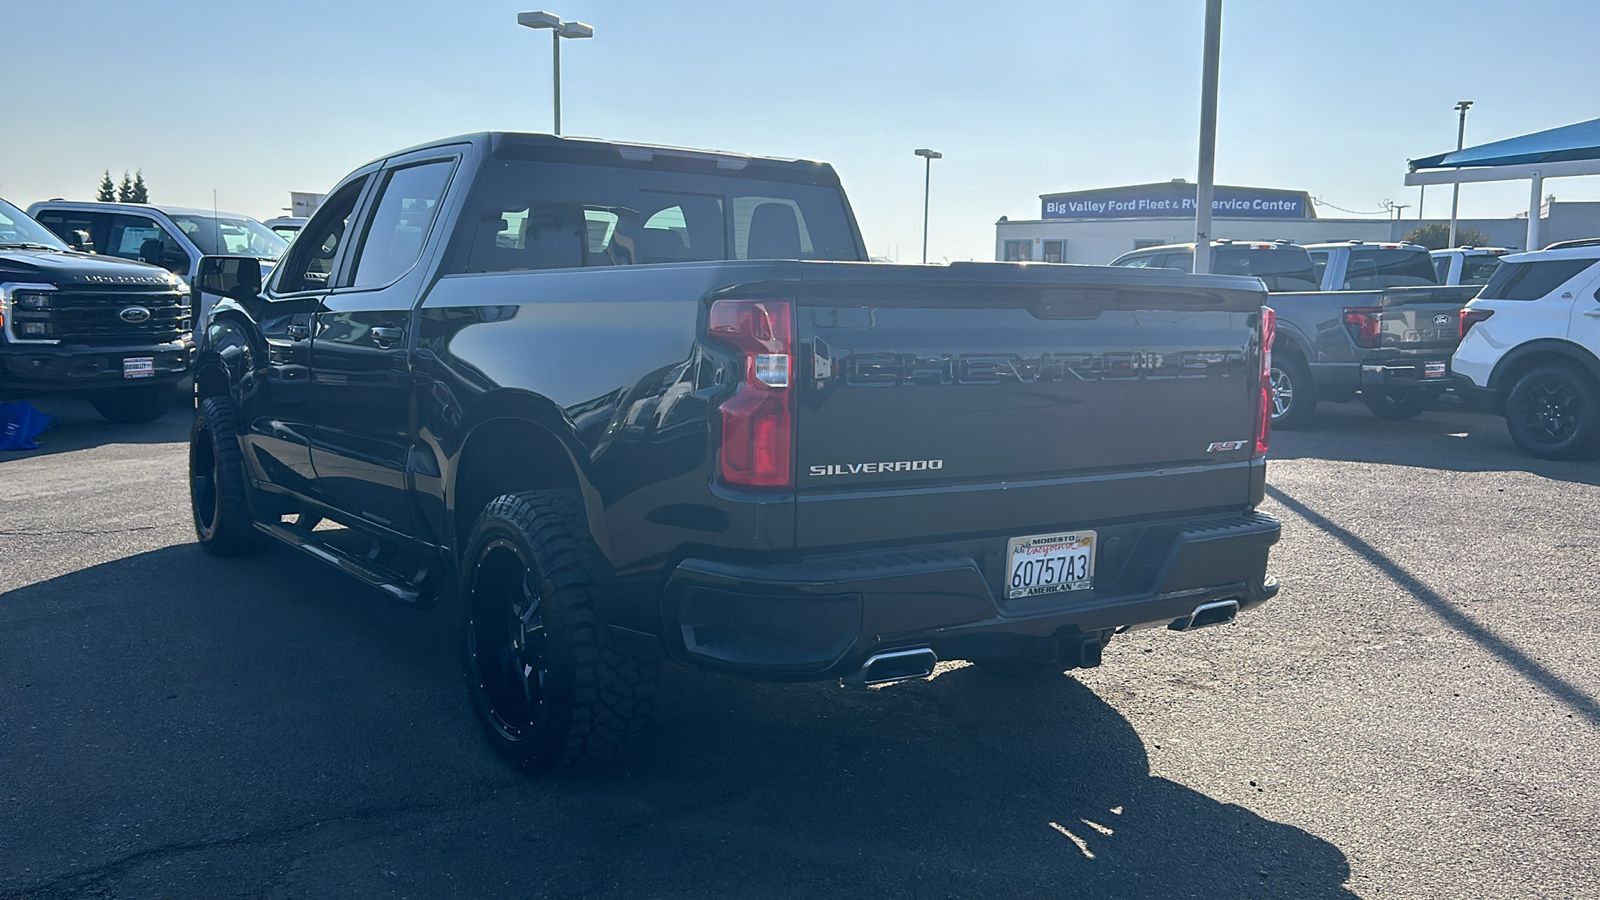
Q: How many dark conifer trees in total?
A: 3